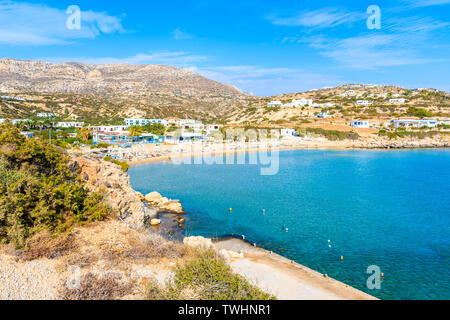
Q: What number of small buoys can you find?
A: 7